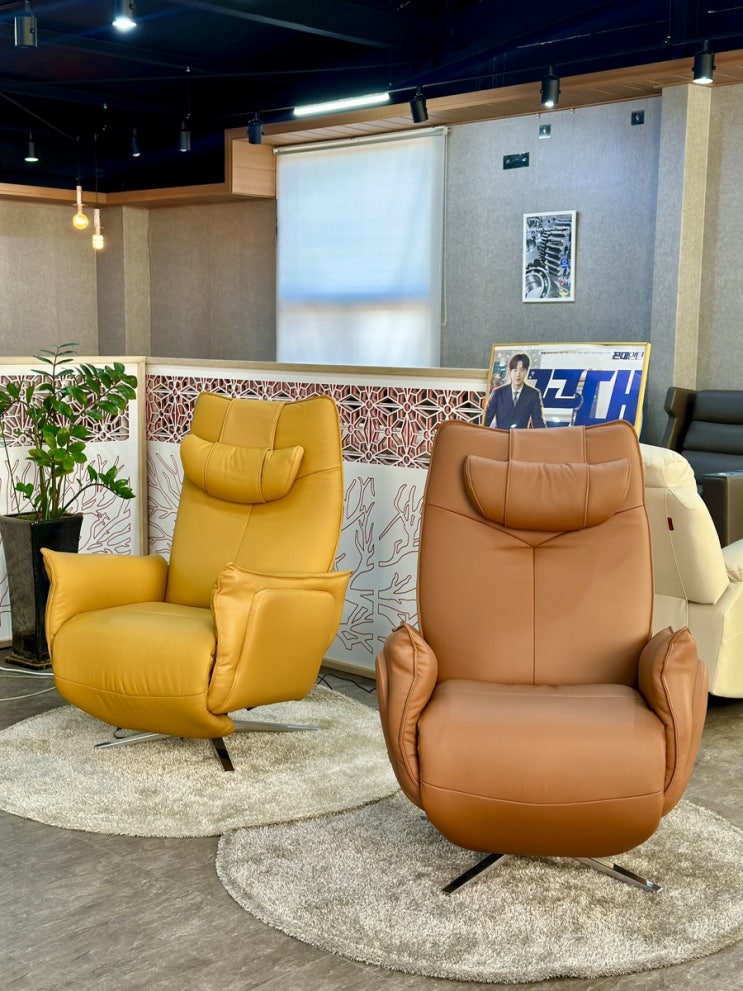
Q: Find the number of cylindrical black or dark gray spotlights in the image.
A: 9